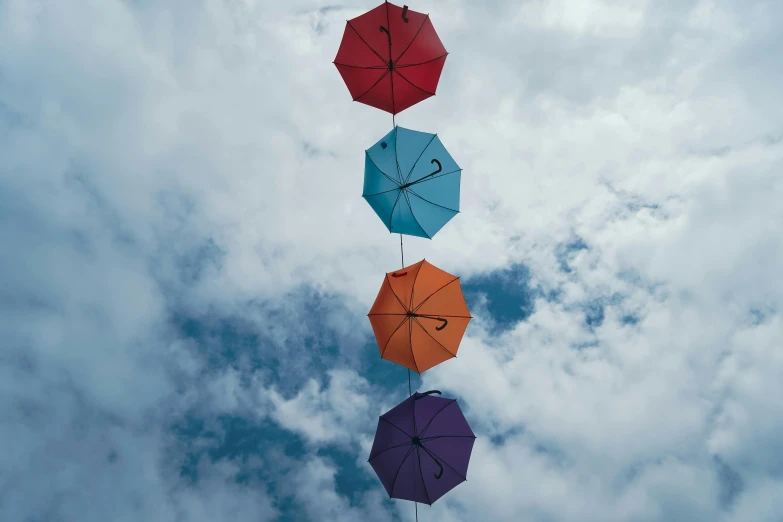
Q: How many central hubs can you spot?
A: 4